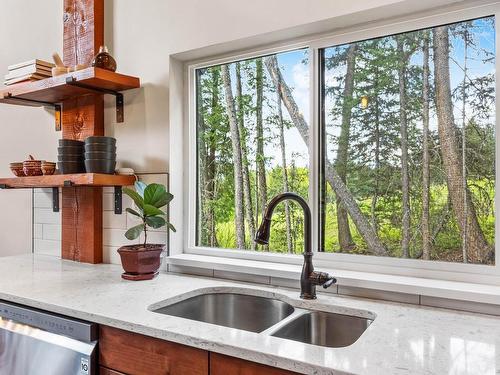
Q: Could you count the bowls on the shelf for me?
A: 11